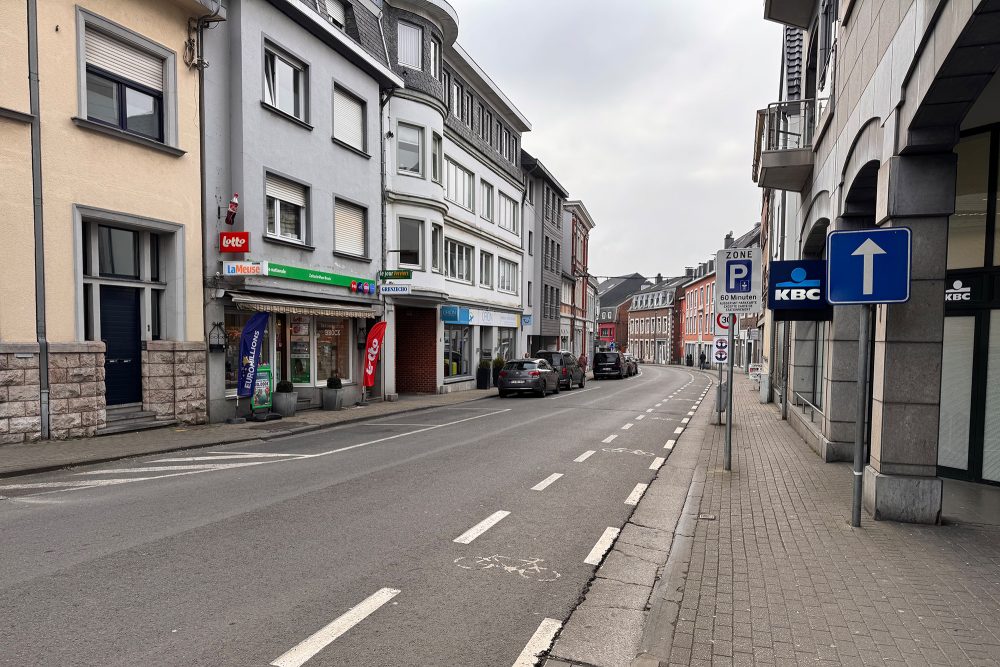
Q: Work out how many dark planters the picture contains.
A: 2